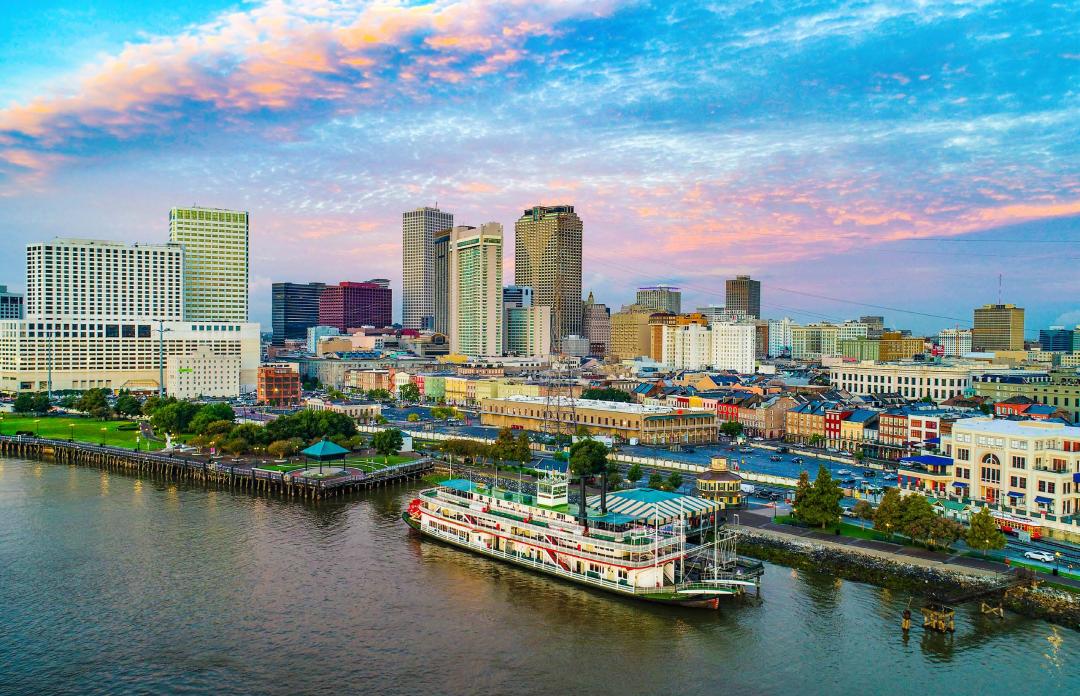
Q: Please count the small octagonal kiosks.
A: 1